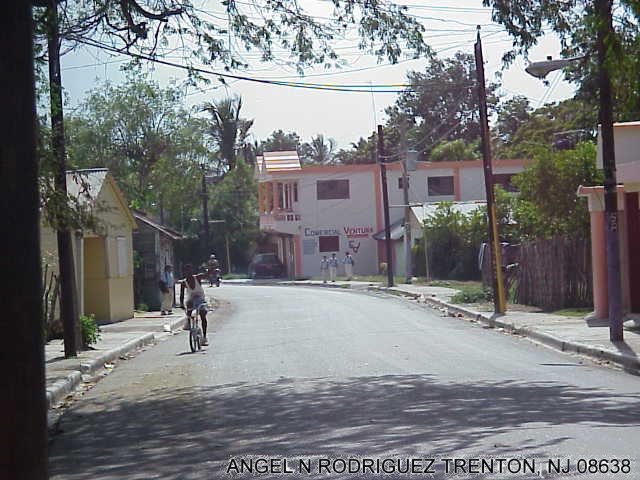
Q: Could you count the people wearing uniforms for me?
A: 4